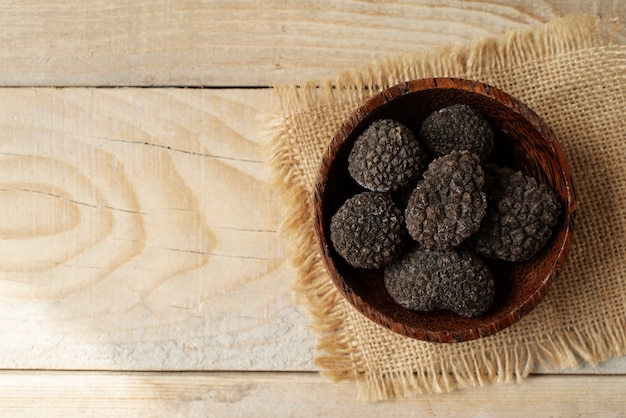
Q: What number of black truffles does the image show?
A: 6